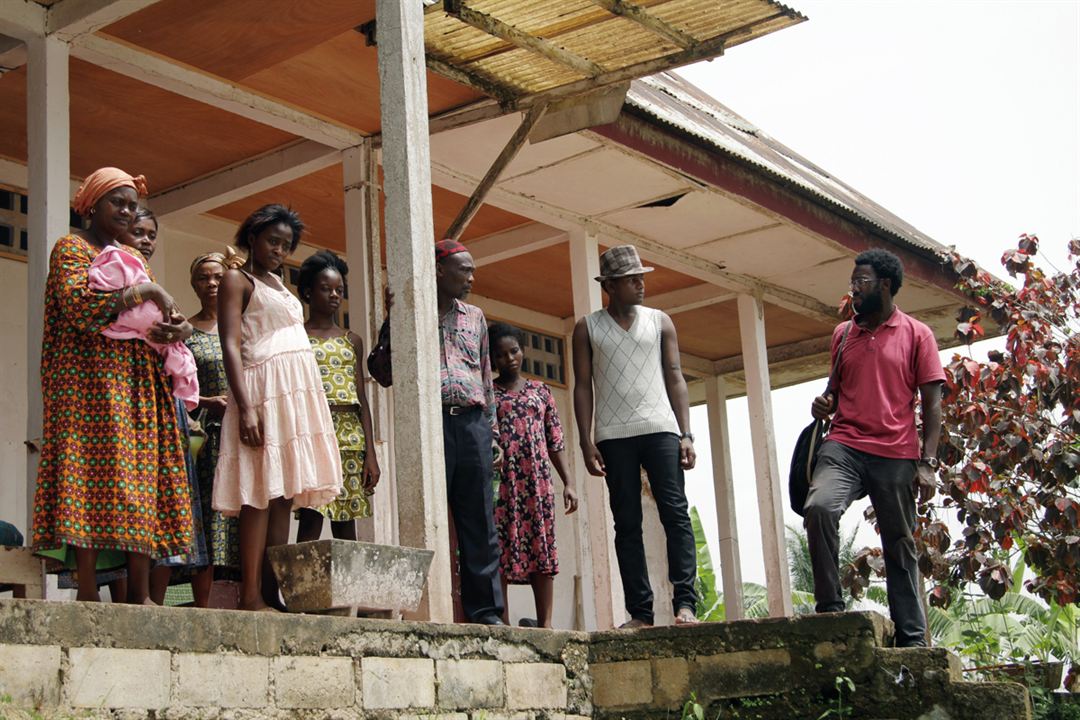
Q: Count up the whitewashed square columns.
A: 6